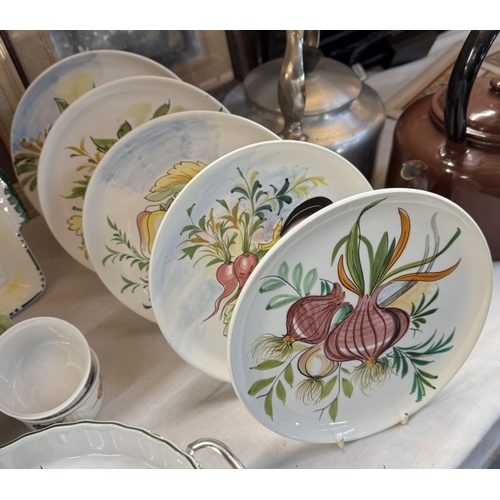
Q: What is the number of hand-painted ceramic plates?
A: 5